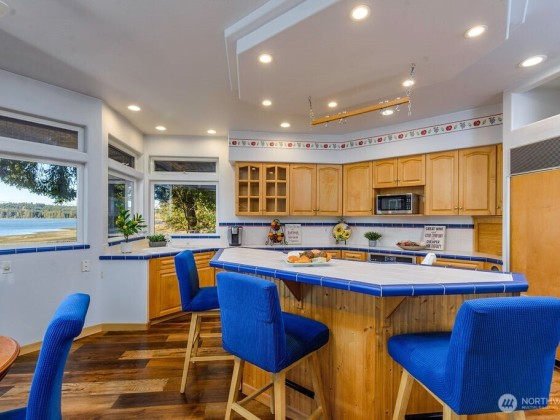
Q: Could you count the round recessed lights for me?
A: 12